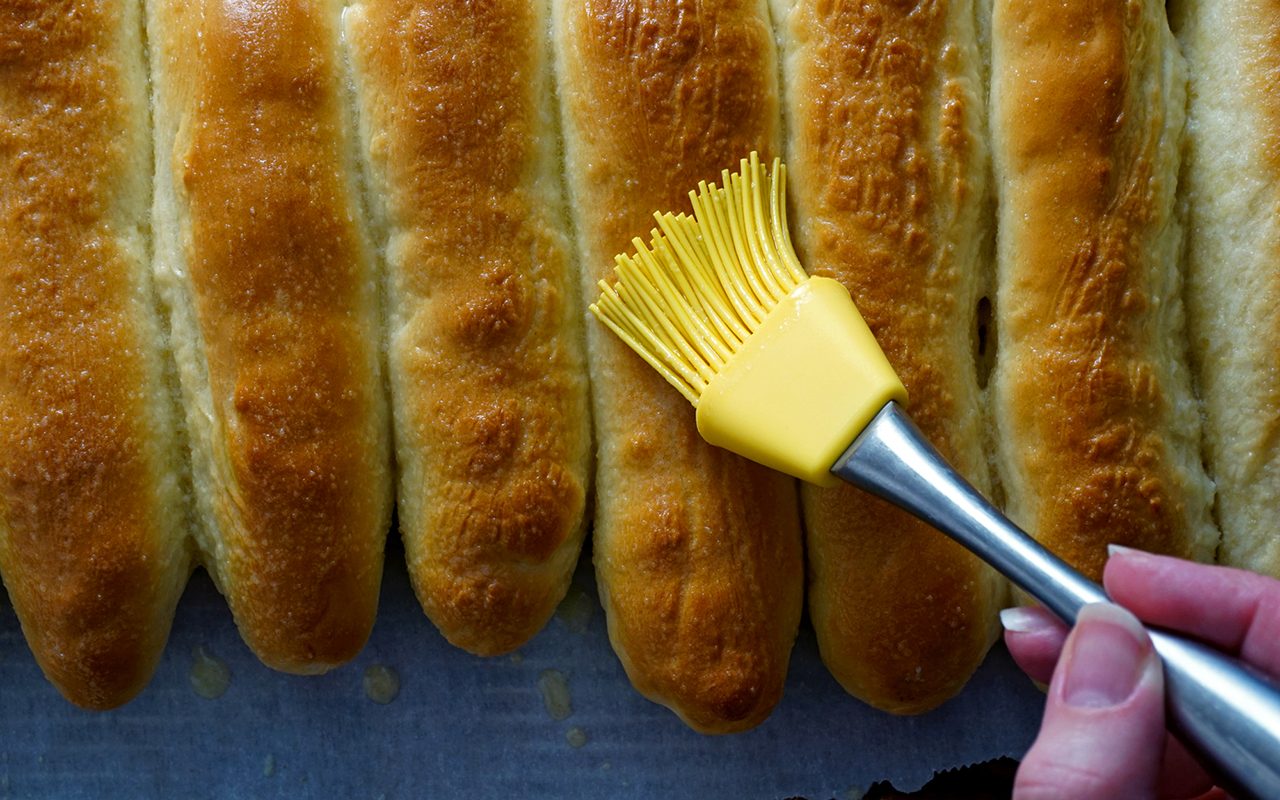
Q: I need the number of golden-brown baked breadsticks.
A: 7